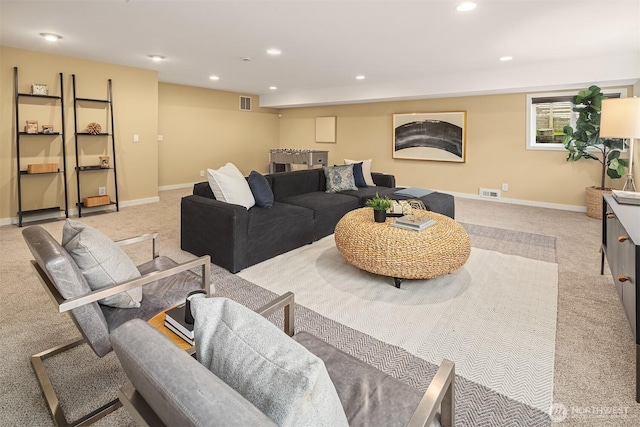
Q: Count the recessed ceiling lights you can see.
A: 8